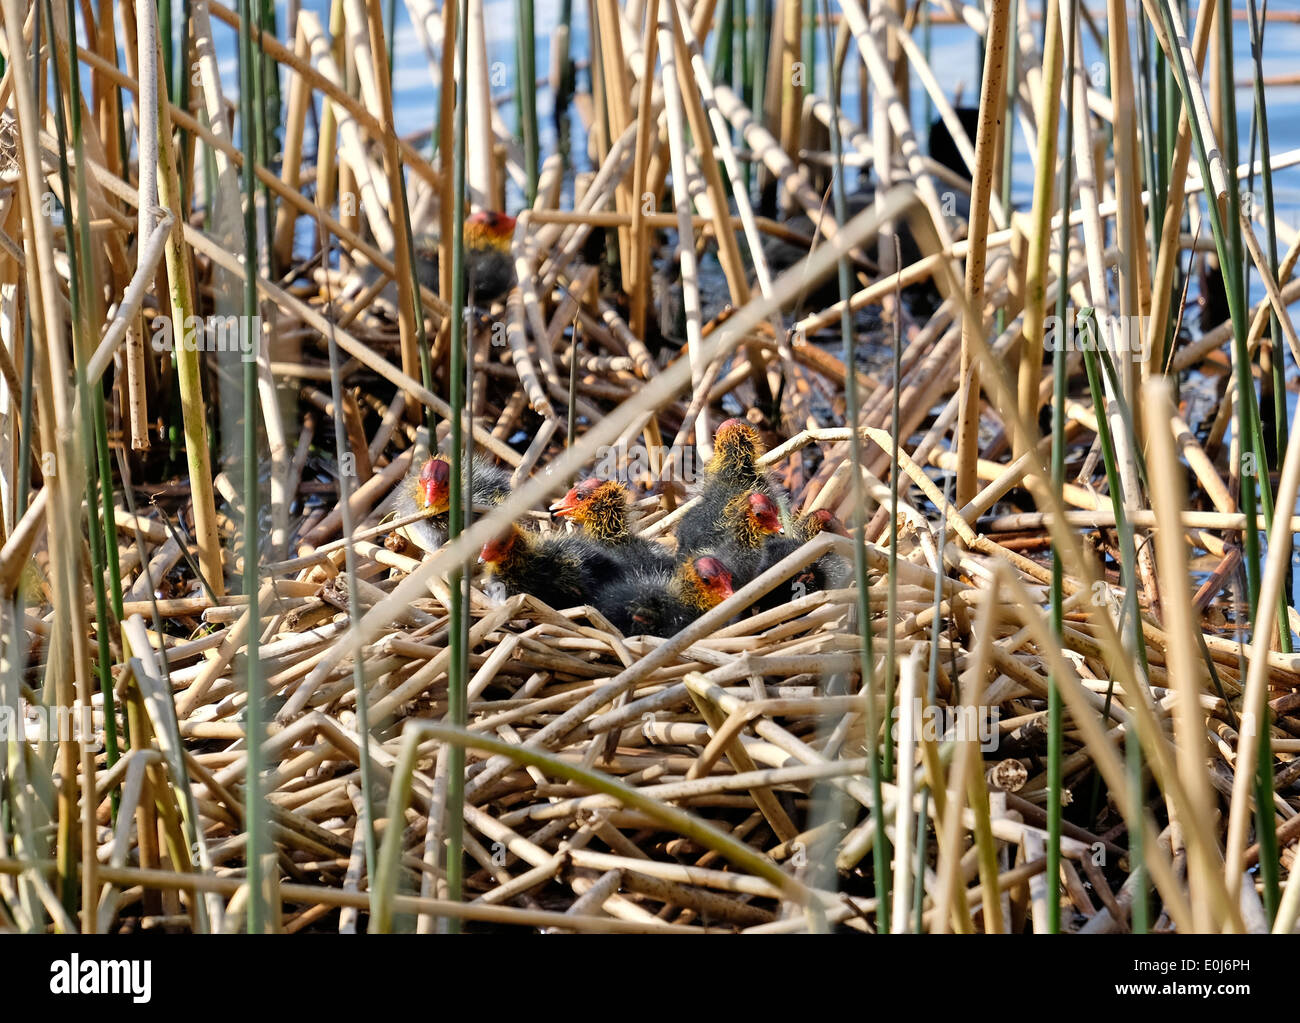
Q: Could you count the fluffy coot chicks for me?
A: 8